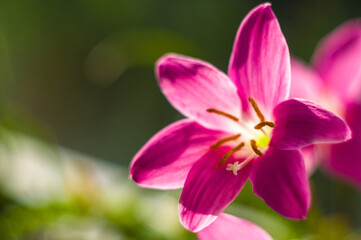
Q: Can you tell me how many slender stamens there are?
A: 6